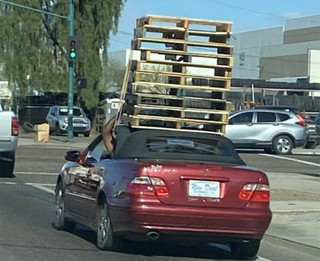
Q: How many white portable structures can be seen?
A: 1